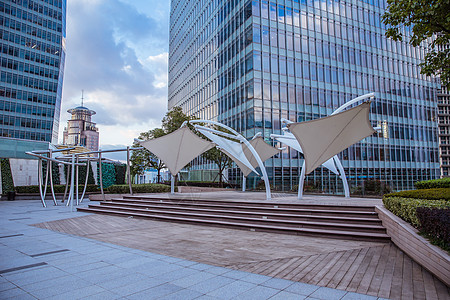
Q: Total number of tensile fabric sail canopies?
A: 5